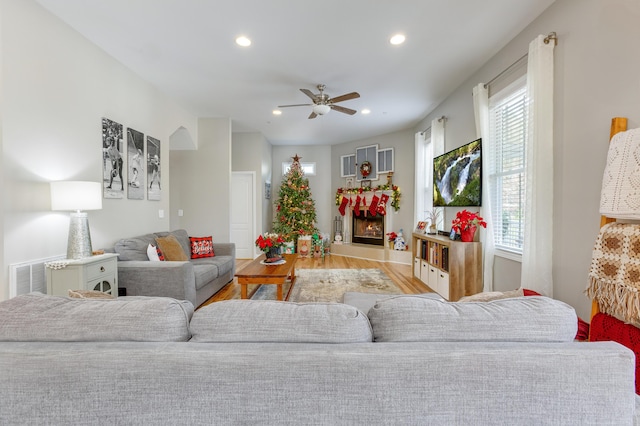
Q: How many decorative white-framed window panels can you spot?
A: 3